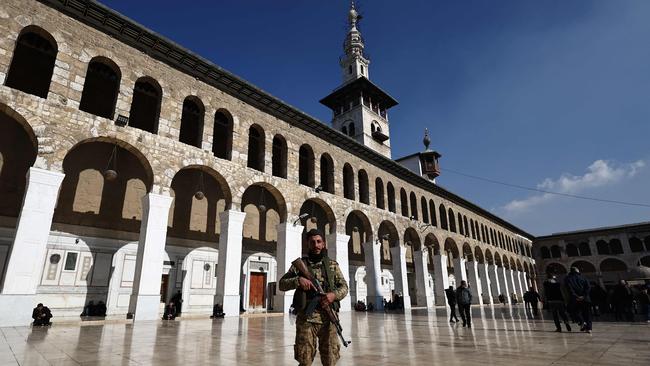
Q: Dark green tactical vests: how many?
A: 1